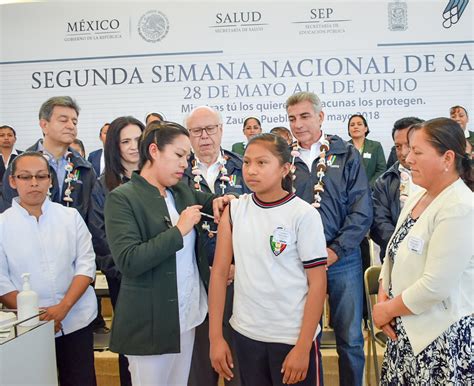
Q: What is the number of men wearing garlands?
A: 4